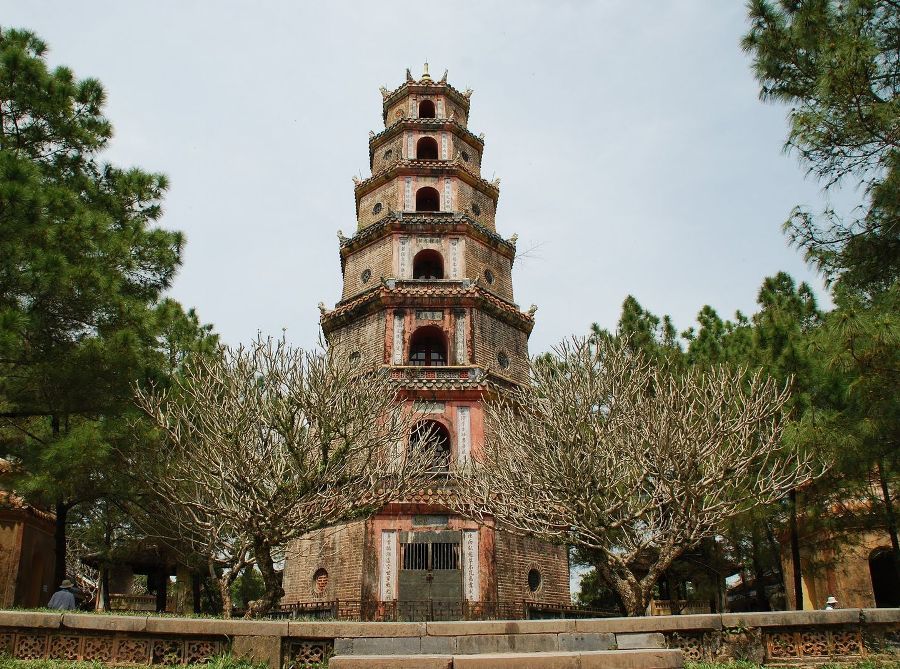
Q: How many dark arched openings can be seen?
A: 7